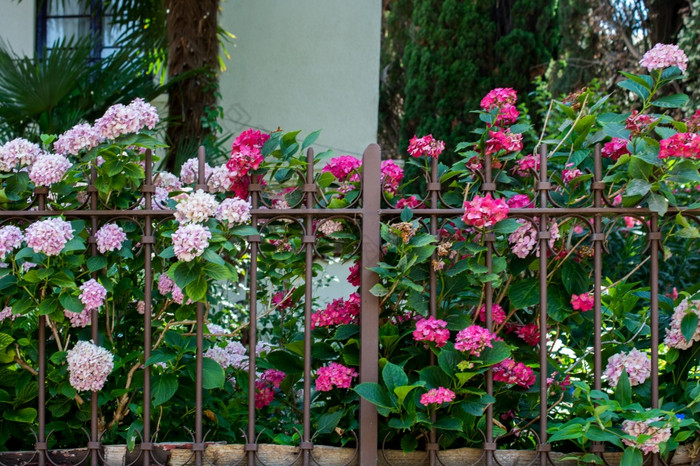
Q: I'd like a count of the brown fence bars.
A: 12